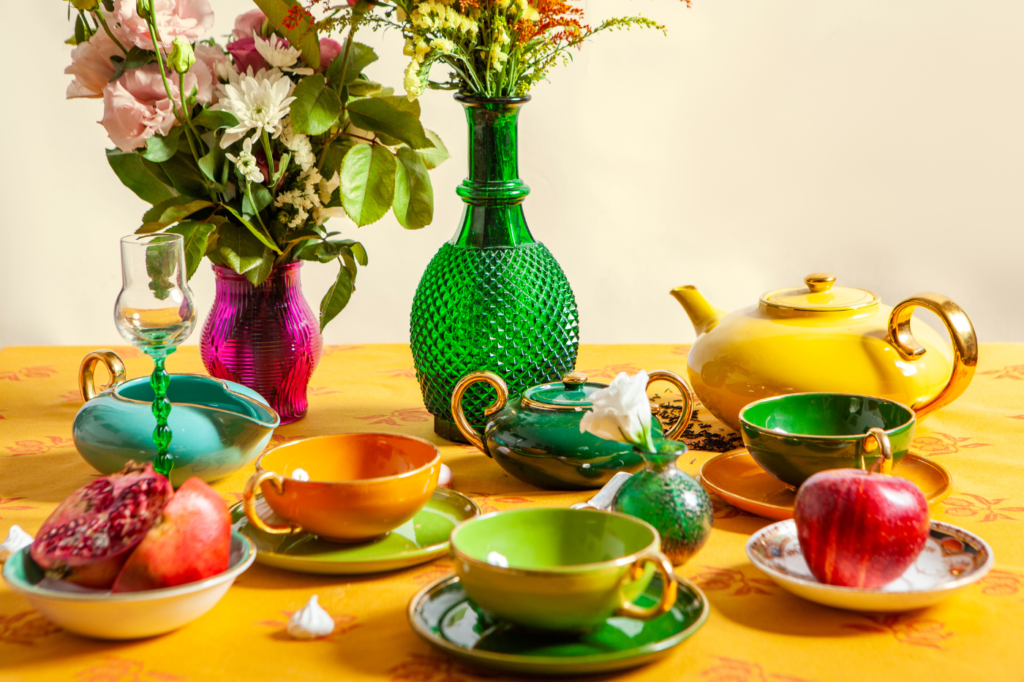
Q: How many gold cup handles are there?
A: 3